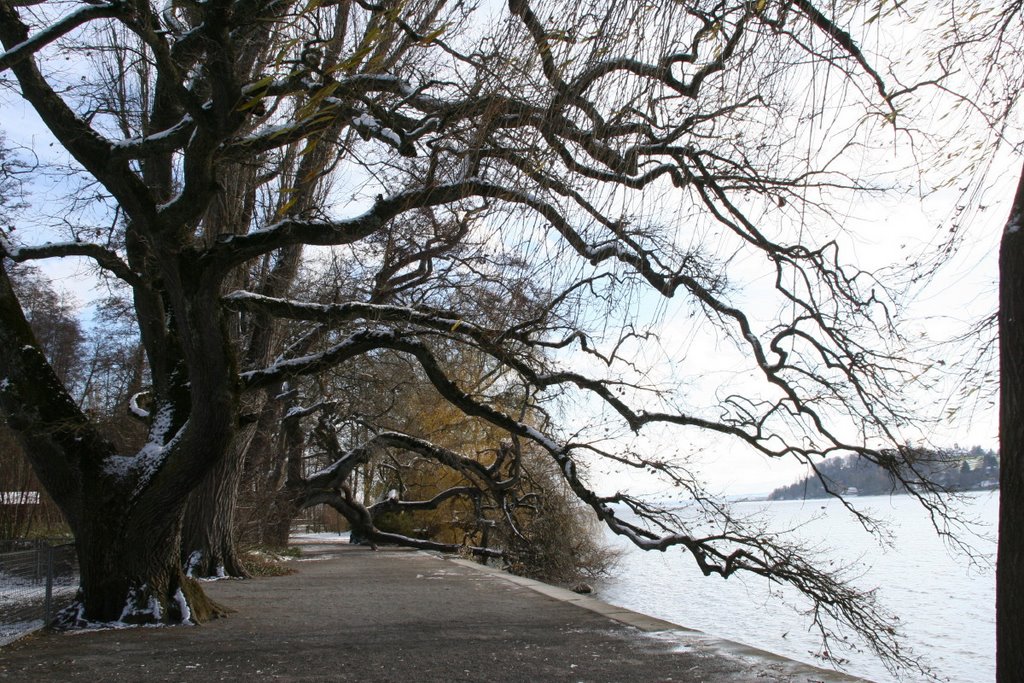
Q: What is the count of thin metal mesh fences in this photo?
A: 1